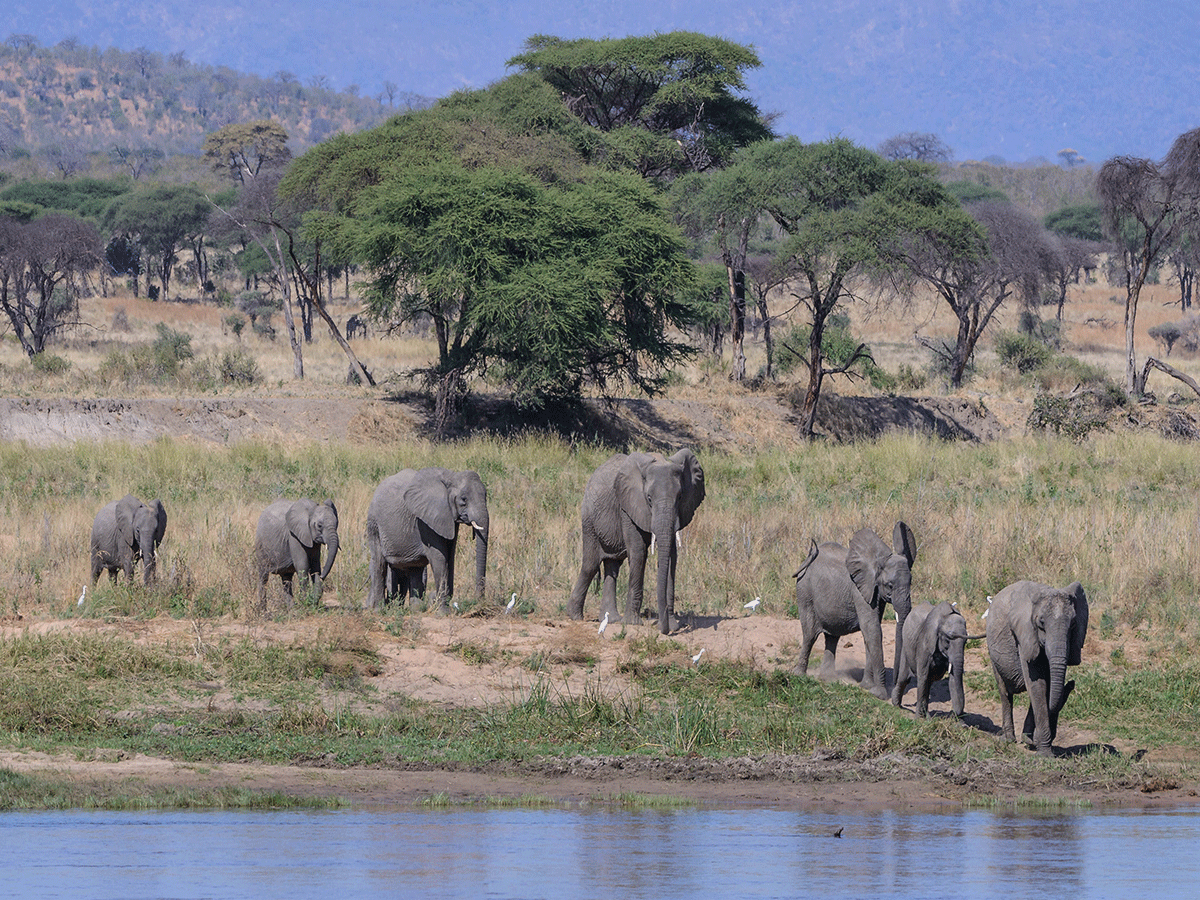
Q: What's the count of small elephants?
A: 3